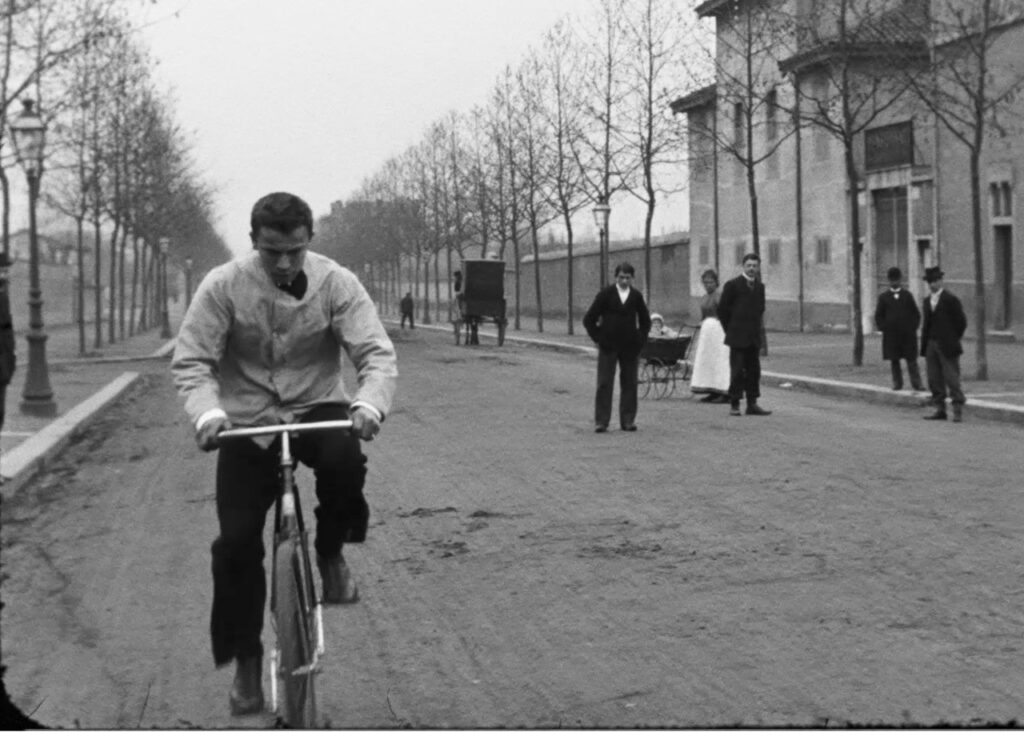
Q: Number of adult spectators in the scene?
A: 5